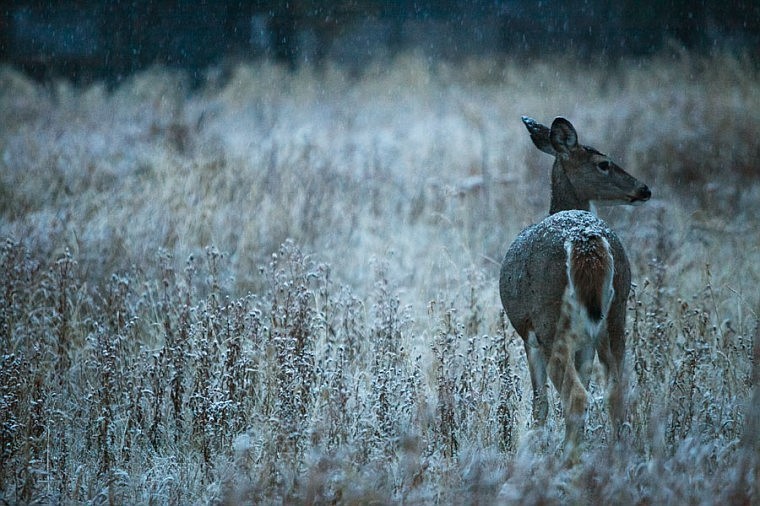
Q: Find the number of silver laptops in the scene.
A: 0